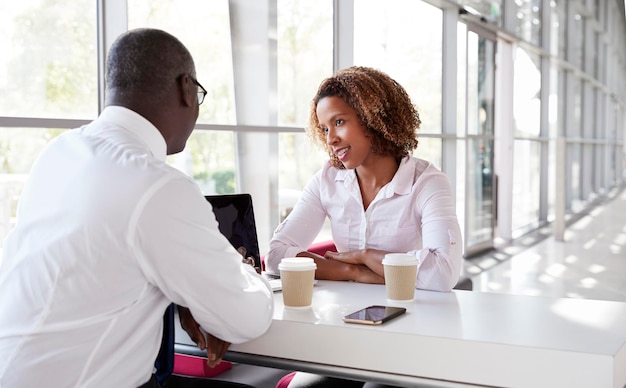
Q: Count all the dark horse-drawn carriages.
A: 0